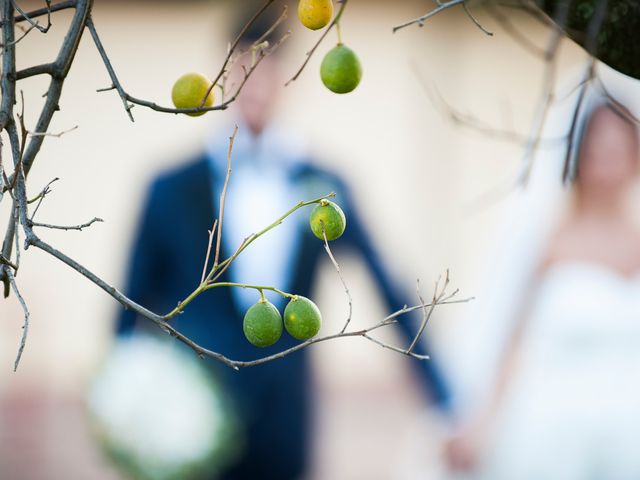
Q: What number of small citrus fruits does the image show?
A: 6